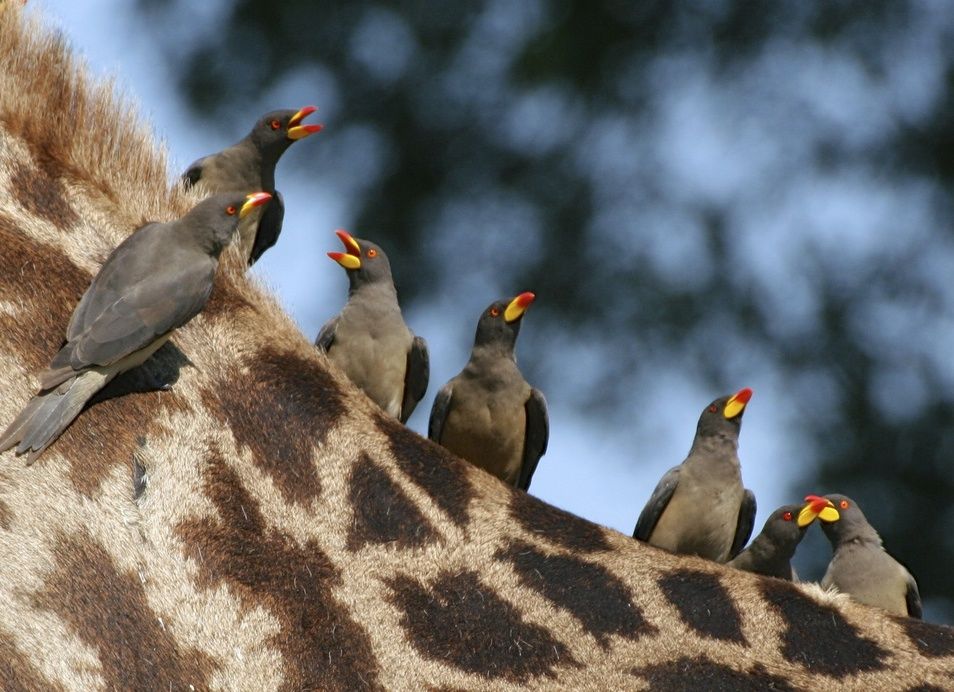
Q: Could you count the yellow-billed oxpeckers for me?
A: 7